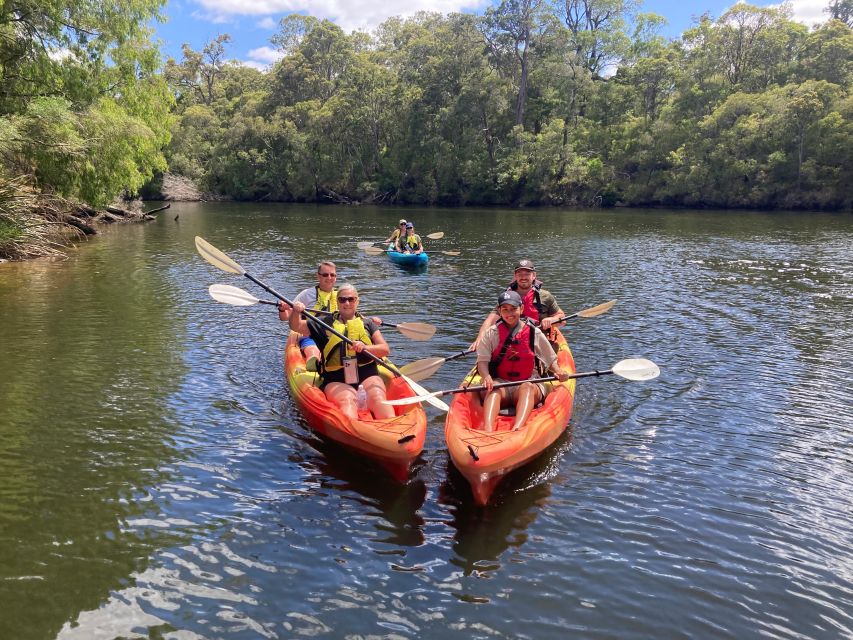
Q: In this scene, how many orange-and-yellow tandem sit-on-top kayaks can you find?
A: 2